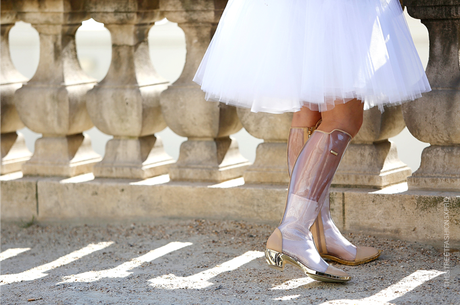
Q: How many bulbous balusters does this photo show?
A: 7